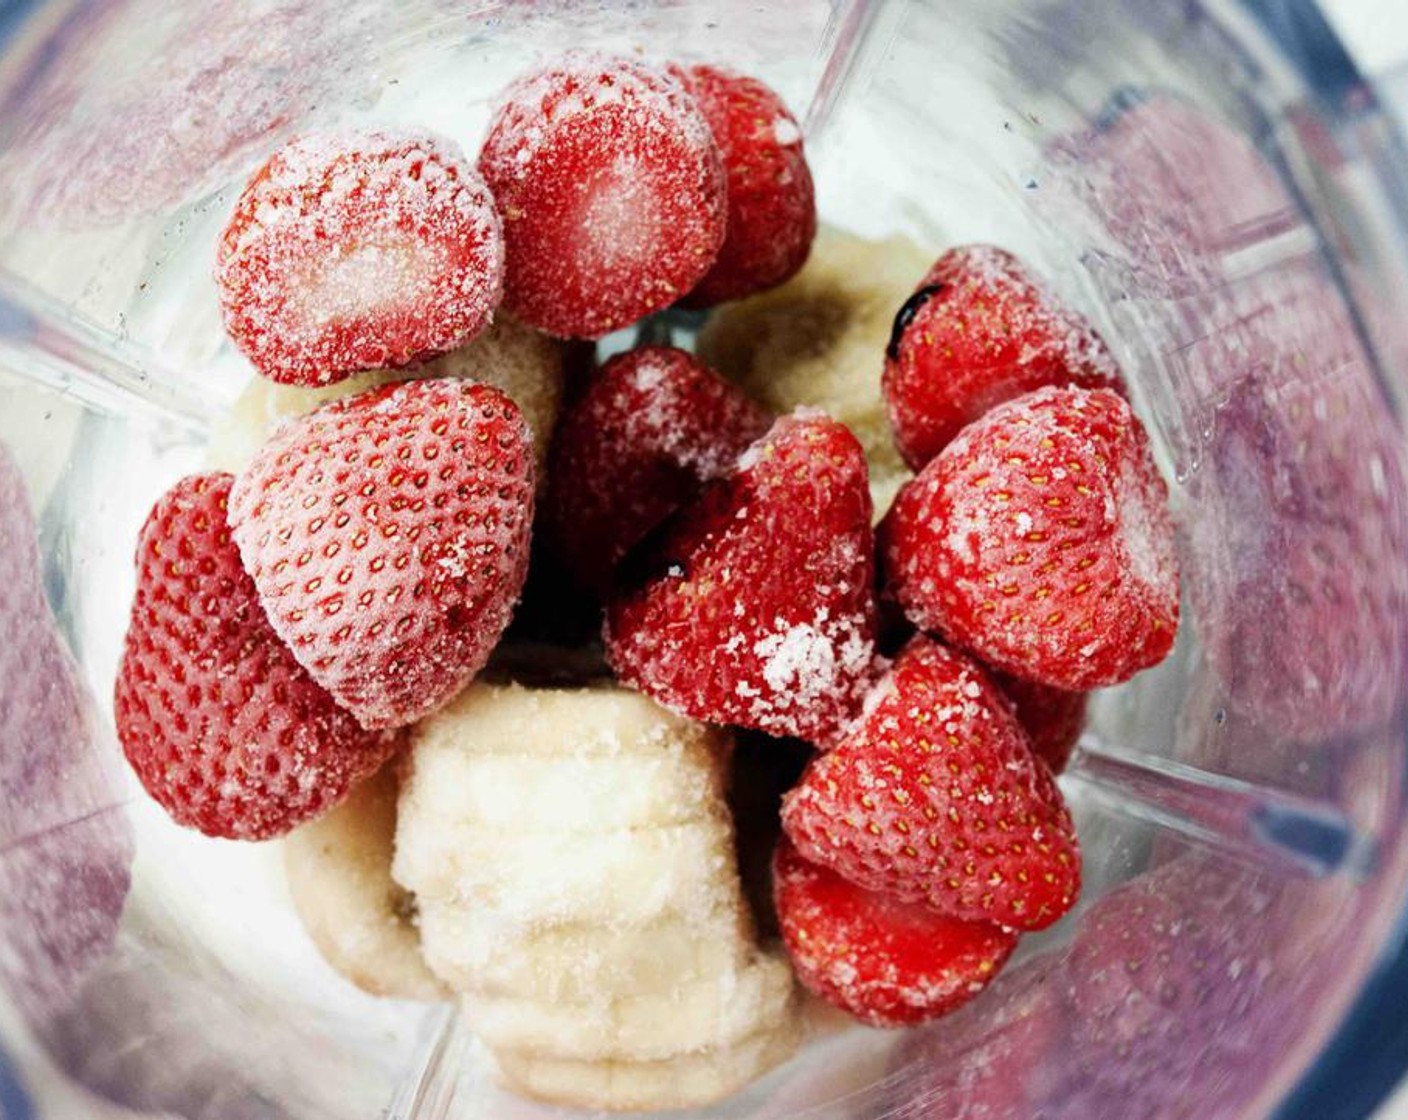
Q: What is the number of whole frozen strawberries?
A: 12